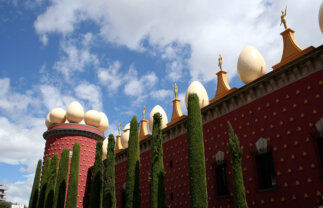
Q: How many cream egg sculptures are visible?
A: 11